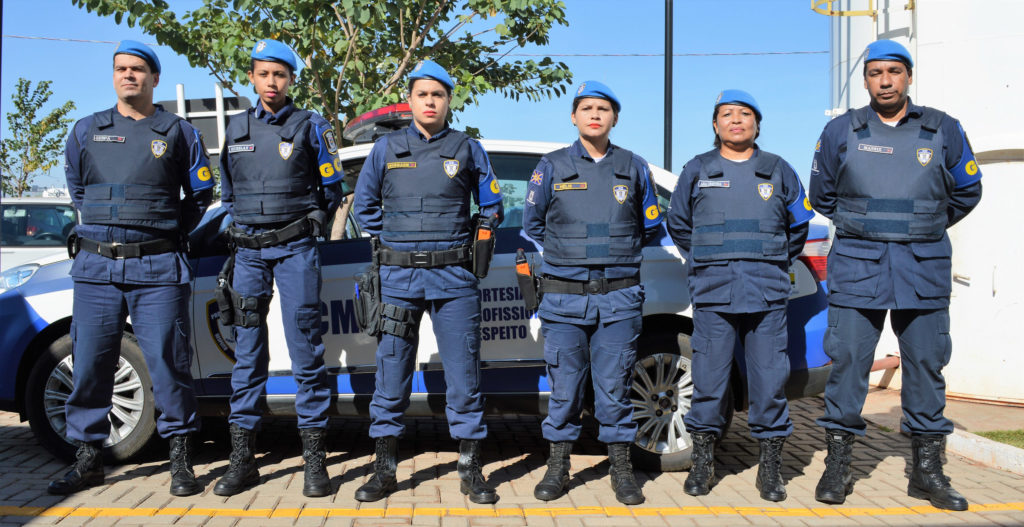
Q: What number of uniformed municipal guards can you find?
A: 6